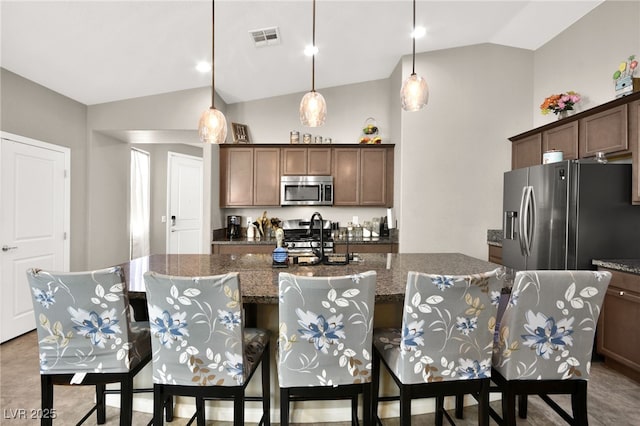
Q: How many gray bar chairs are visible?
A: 5